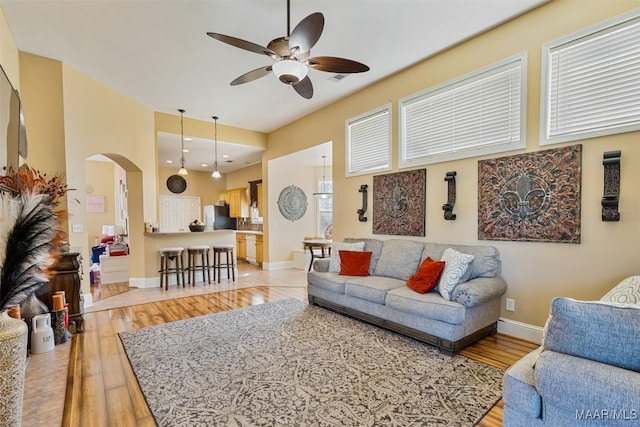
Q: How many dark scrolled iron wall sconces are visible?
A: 3